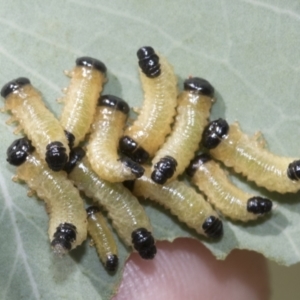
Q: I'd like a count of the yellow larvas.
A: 11